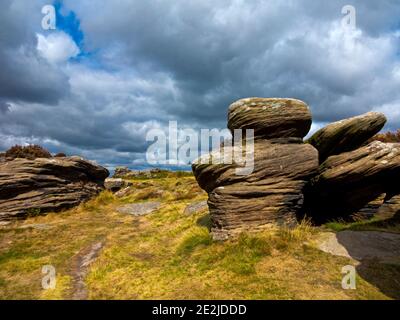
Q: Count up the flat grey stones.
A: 3